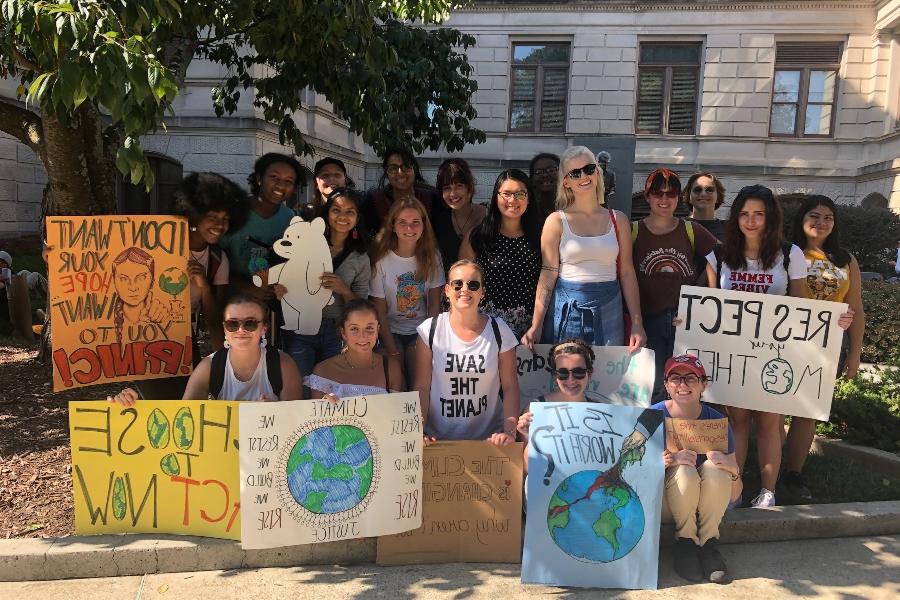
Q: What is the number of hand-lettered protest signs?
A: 8